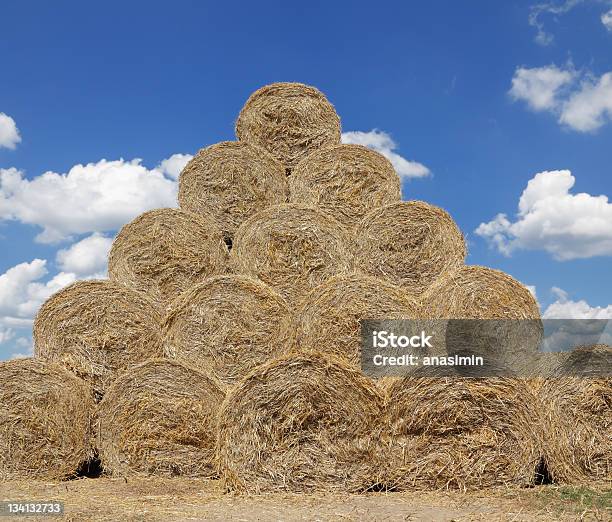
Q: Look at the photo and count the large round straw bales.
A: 15